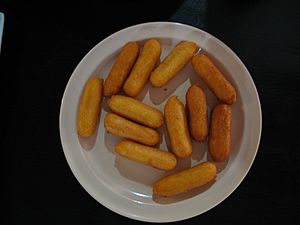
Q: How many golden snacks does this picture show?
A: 12